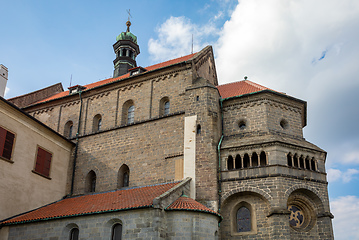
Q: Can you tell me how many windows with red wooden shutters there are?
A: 2